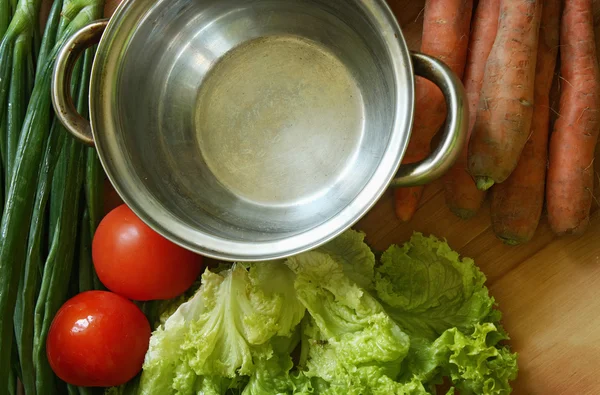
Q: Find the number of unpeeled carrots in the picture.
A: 5